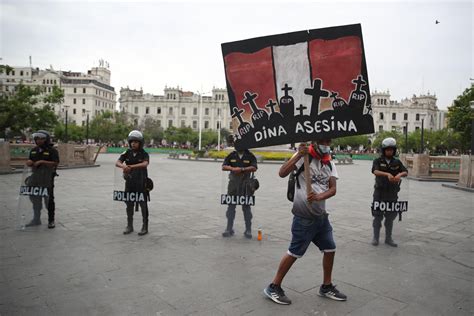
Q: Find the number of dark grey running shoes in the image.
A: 2